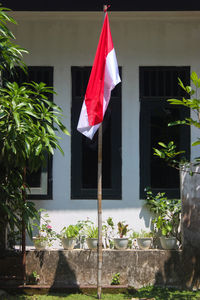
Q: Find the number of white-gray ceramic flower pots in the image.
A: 6